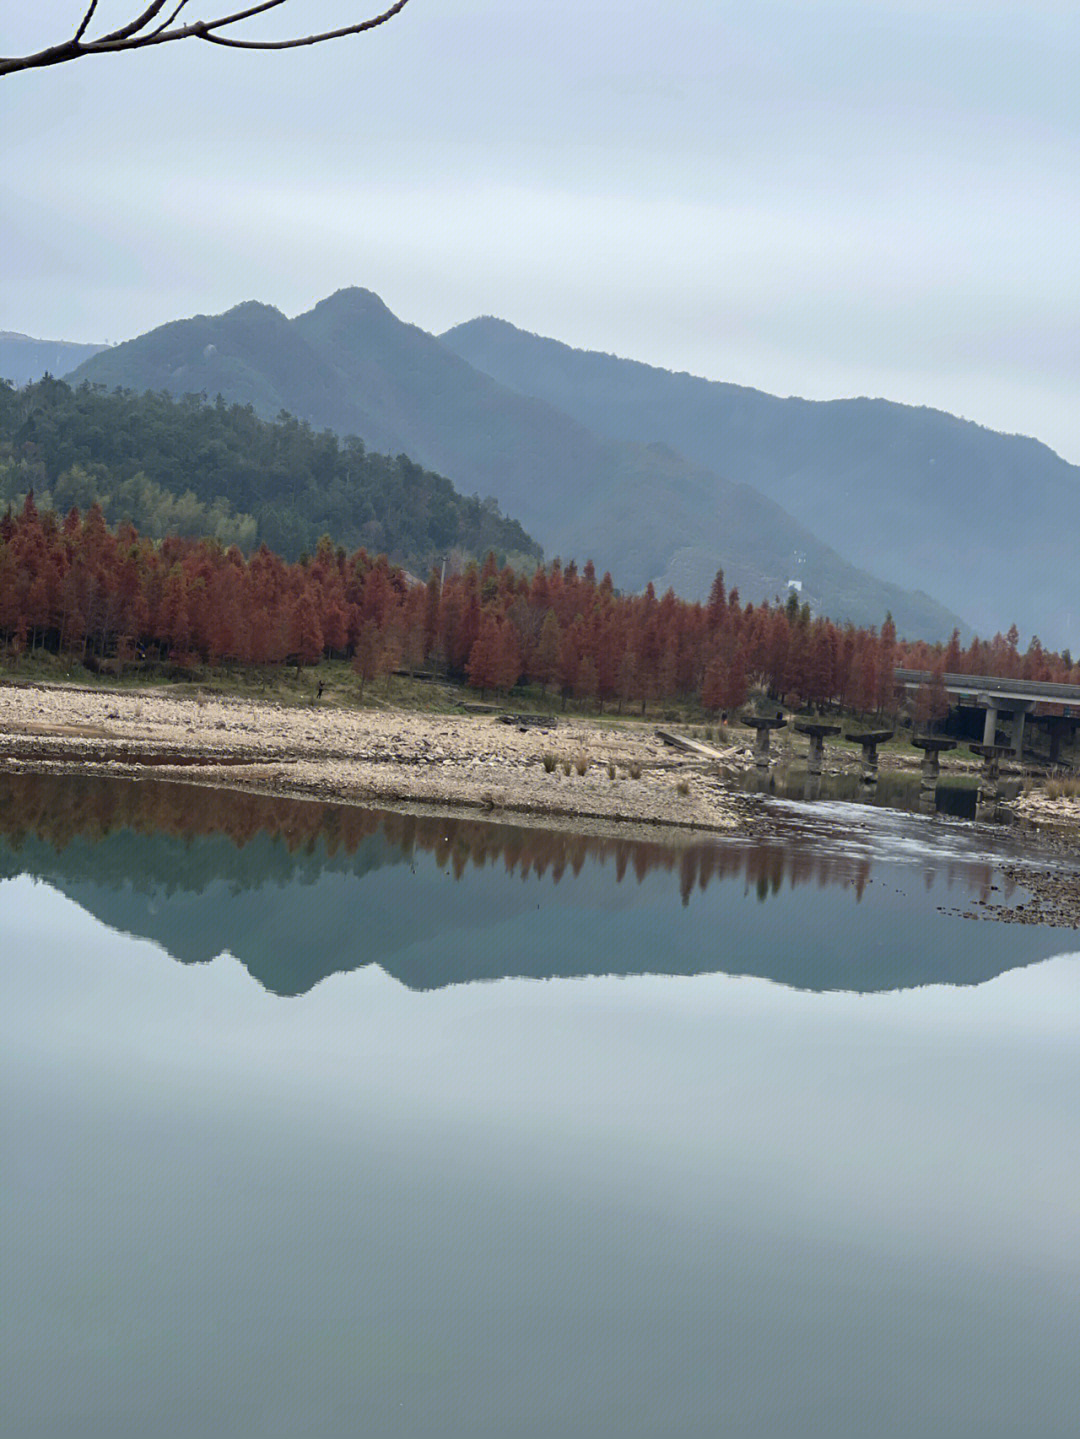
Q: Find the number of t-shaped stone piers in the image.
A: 5